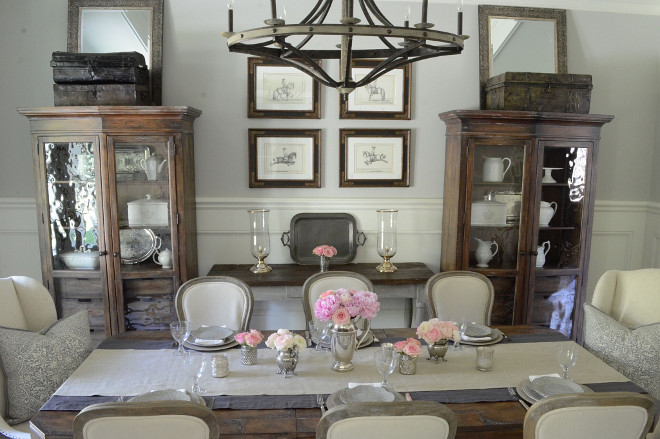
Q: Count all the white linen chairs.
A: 8